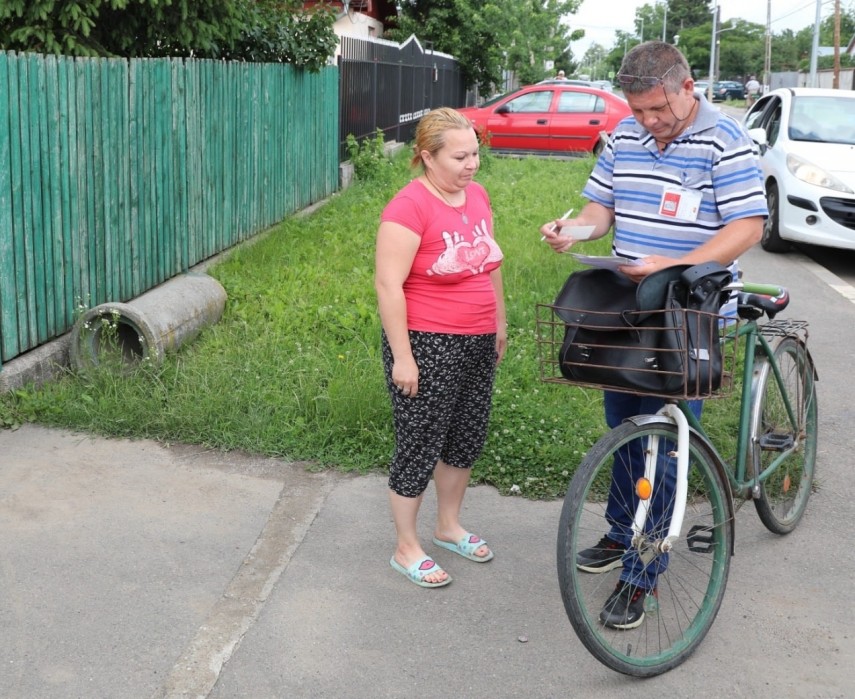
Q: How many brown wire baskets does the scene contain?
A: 1